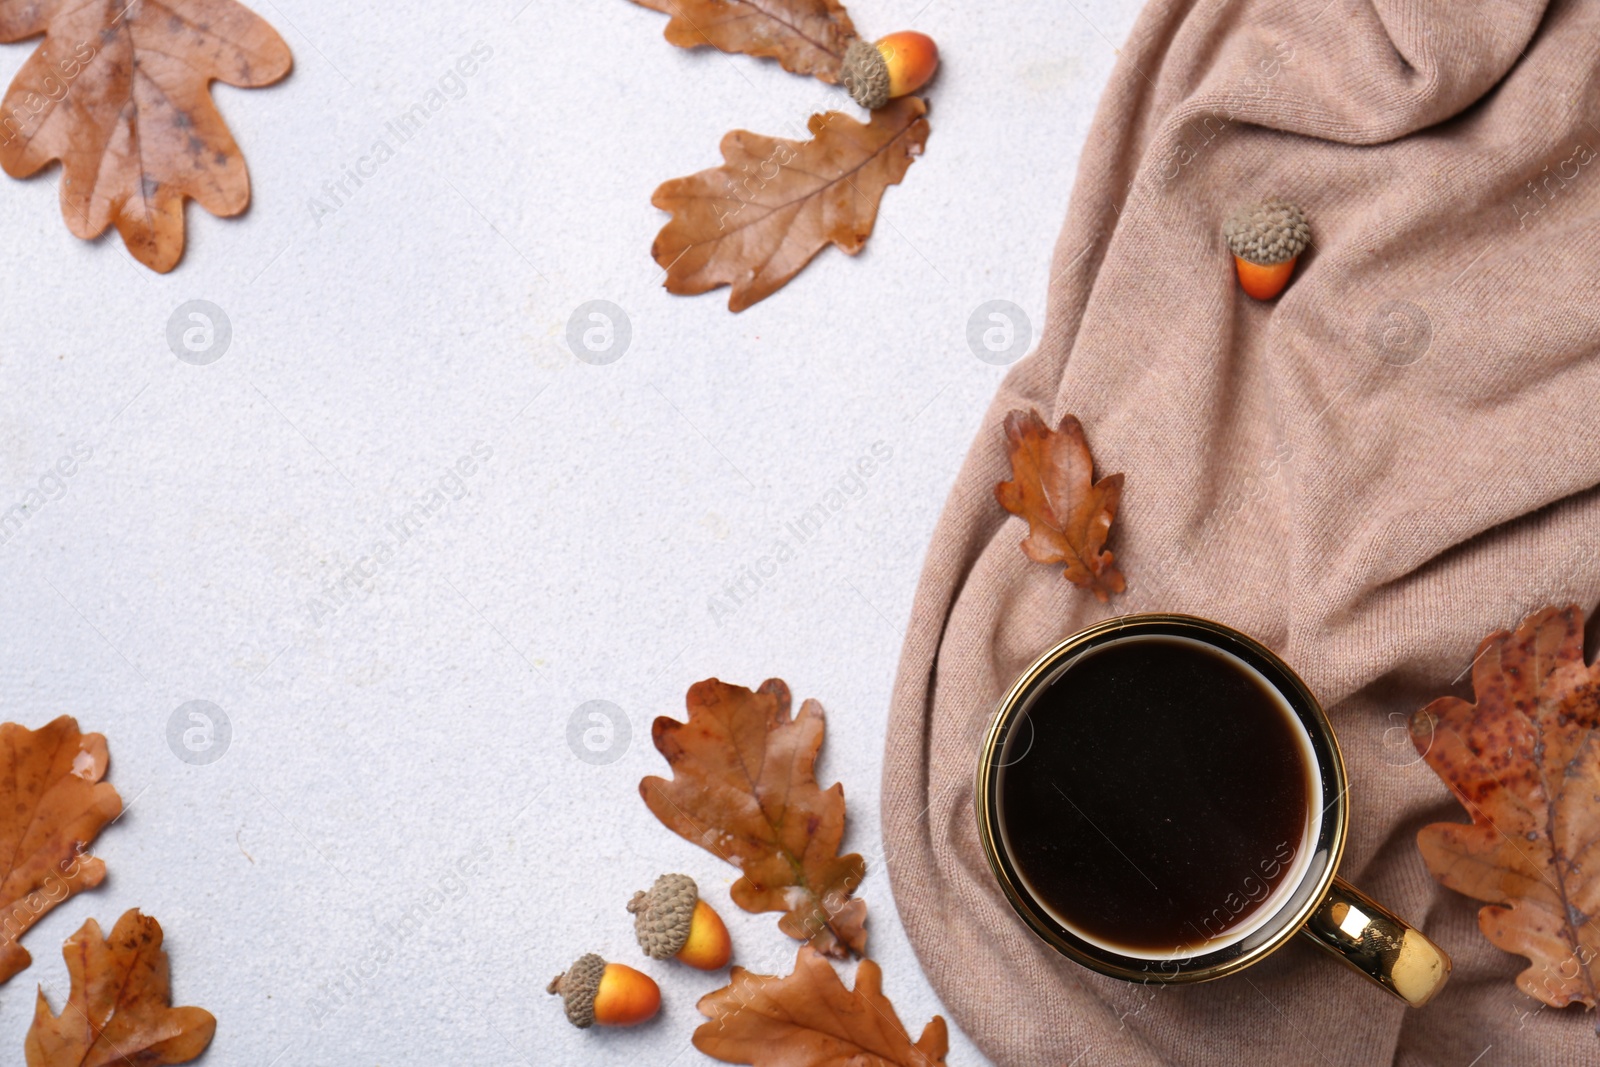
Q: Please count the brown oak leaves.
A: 9